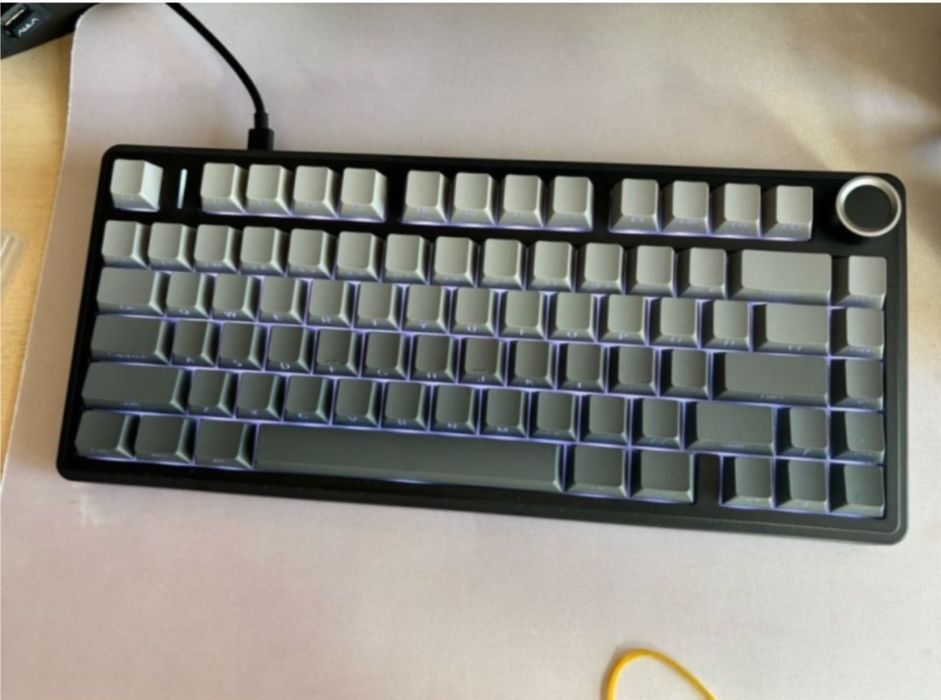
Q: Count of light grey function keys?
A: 12